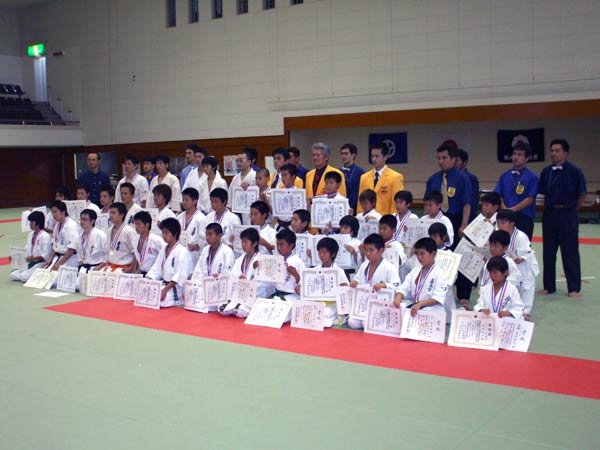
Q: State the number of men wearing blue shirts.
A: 10